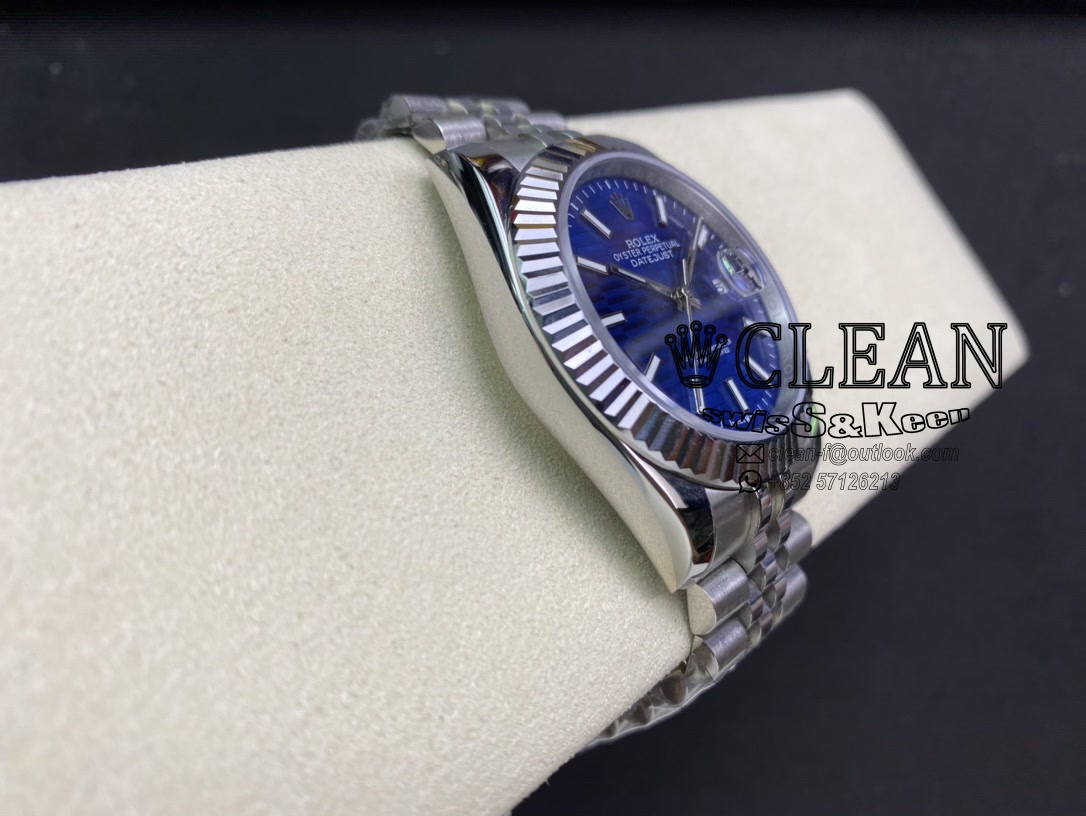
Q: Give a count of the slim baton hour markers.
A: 10